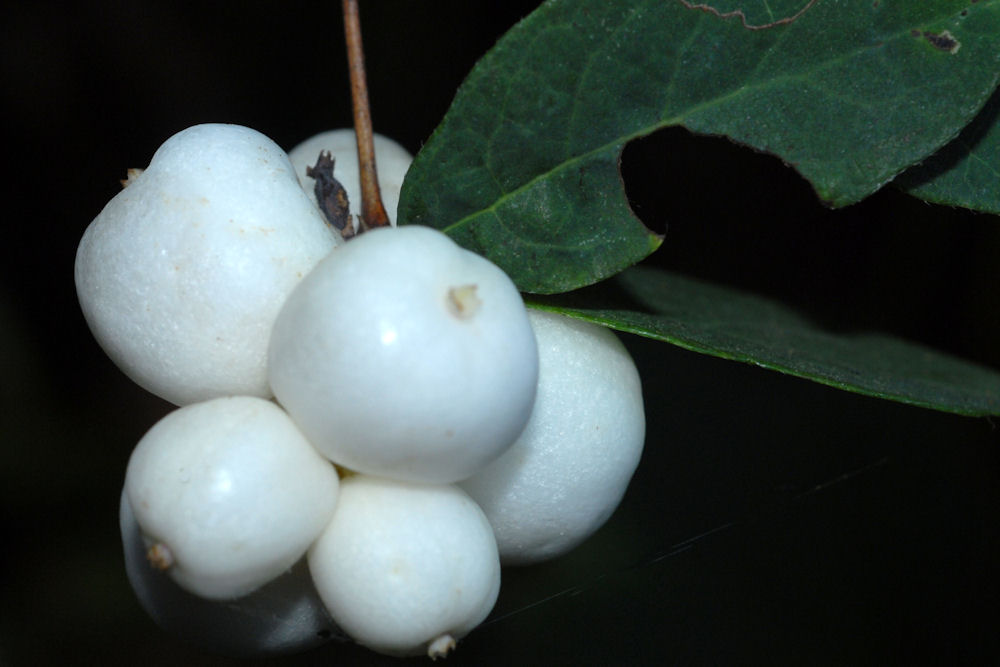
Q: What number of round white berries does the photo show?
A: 7